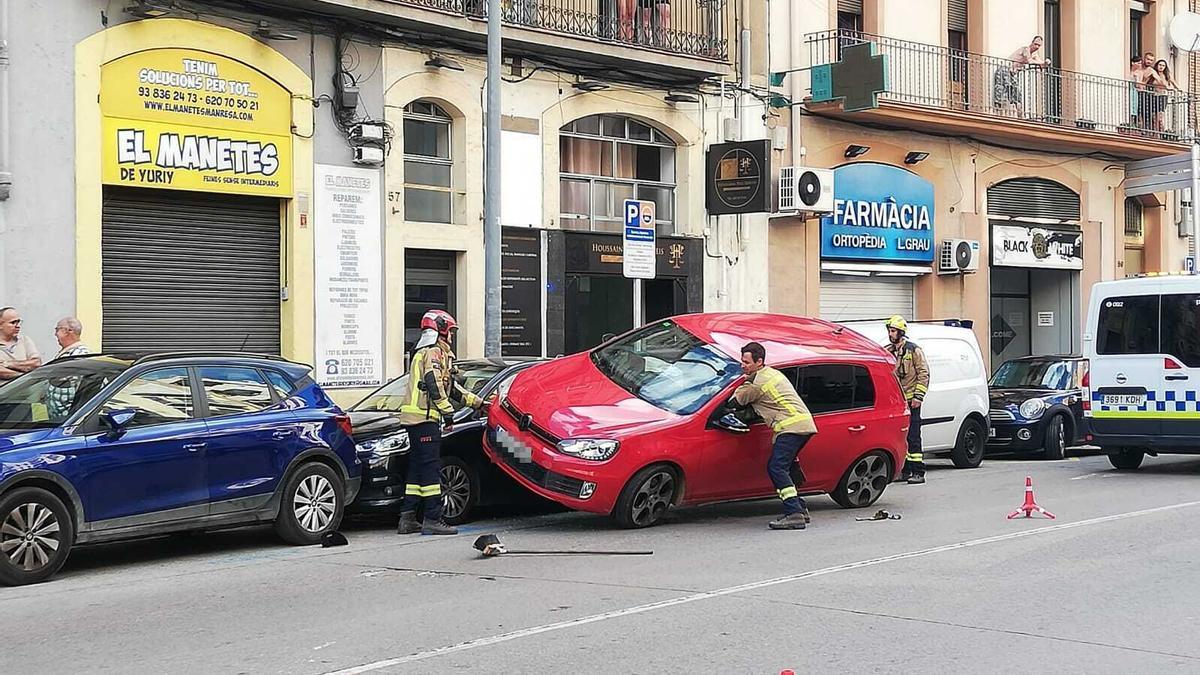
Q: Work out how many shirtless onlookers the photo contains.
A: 3